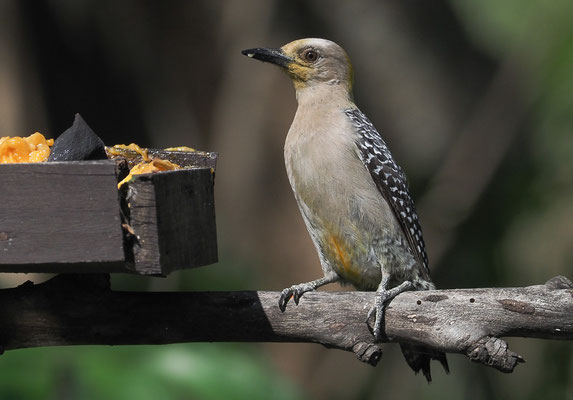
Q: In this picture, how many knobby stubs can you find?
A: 2